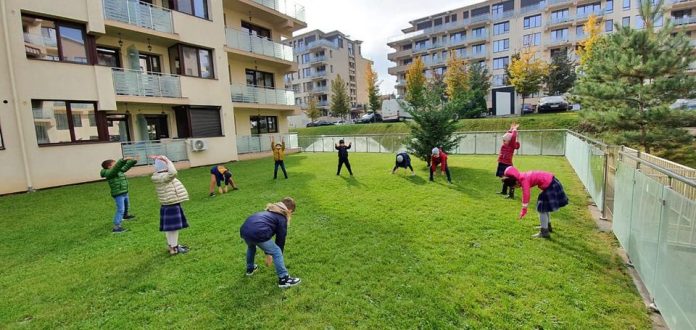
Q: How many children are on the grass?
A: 10